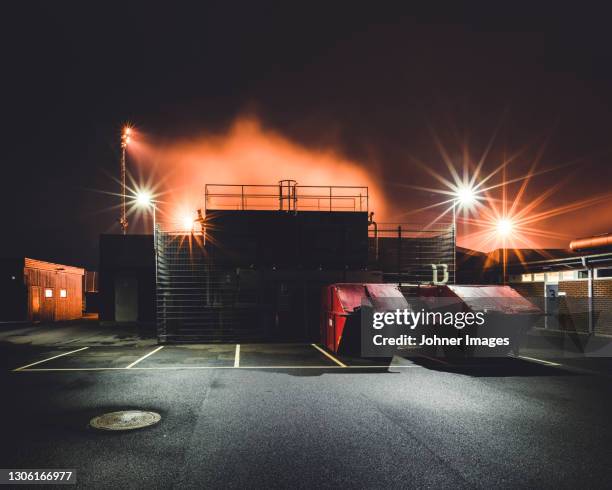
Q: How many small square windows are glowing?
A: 2